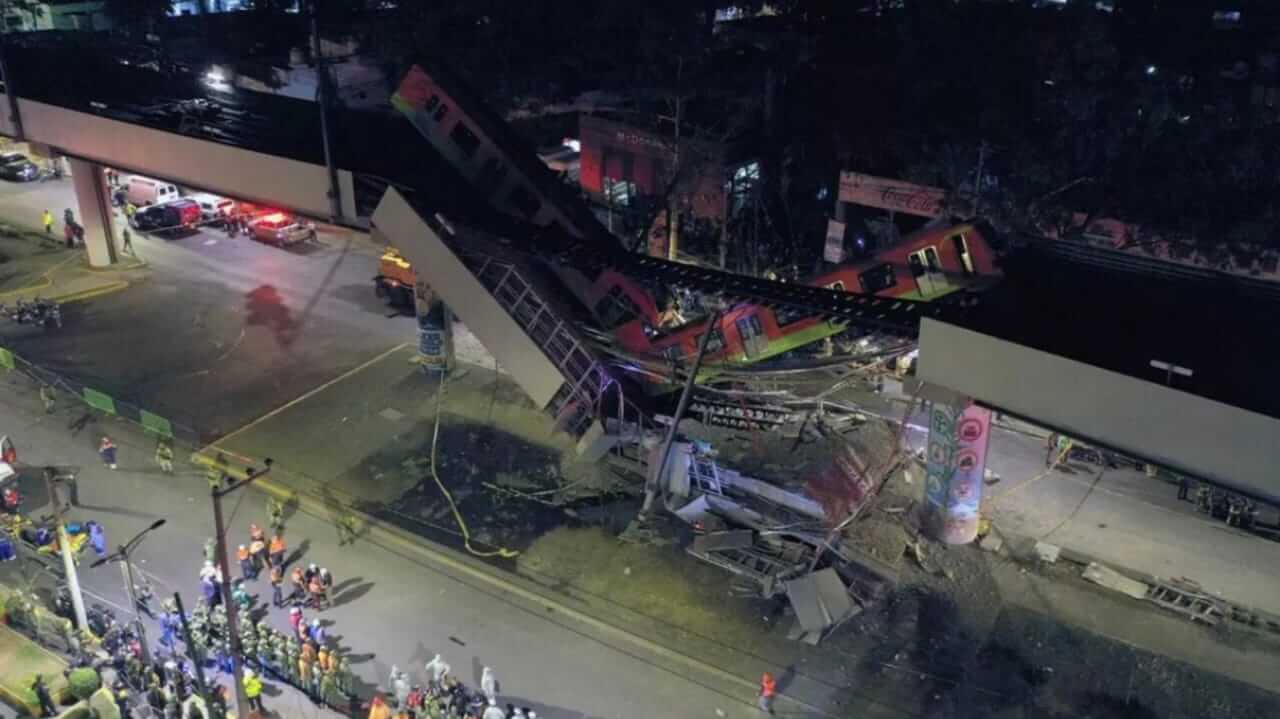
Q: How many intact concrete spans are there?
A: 2